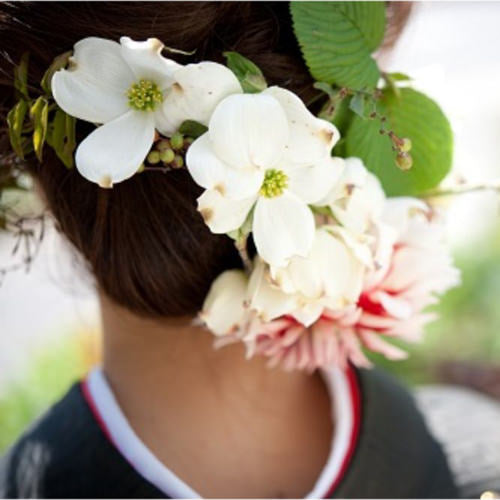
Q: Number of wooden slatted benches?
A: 0